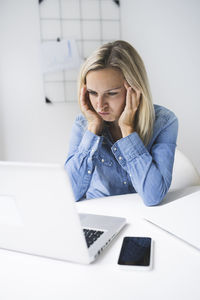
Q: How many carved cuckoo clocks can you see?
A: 0